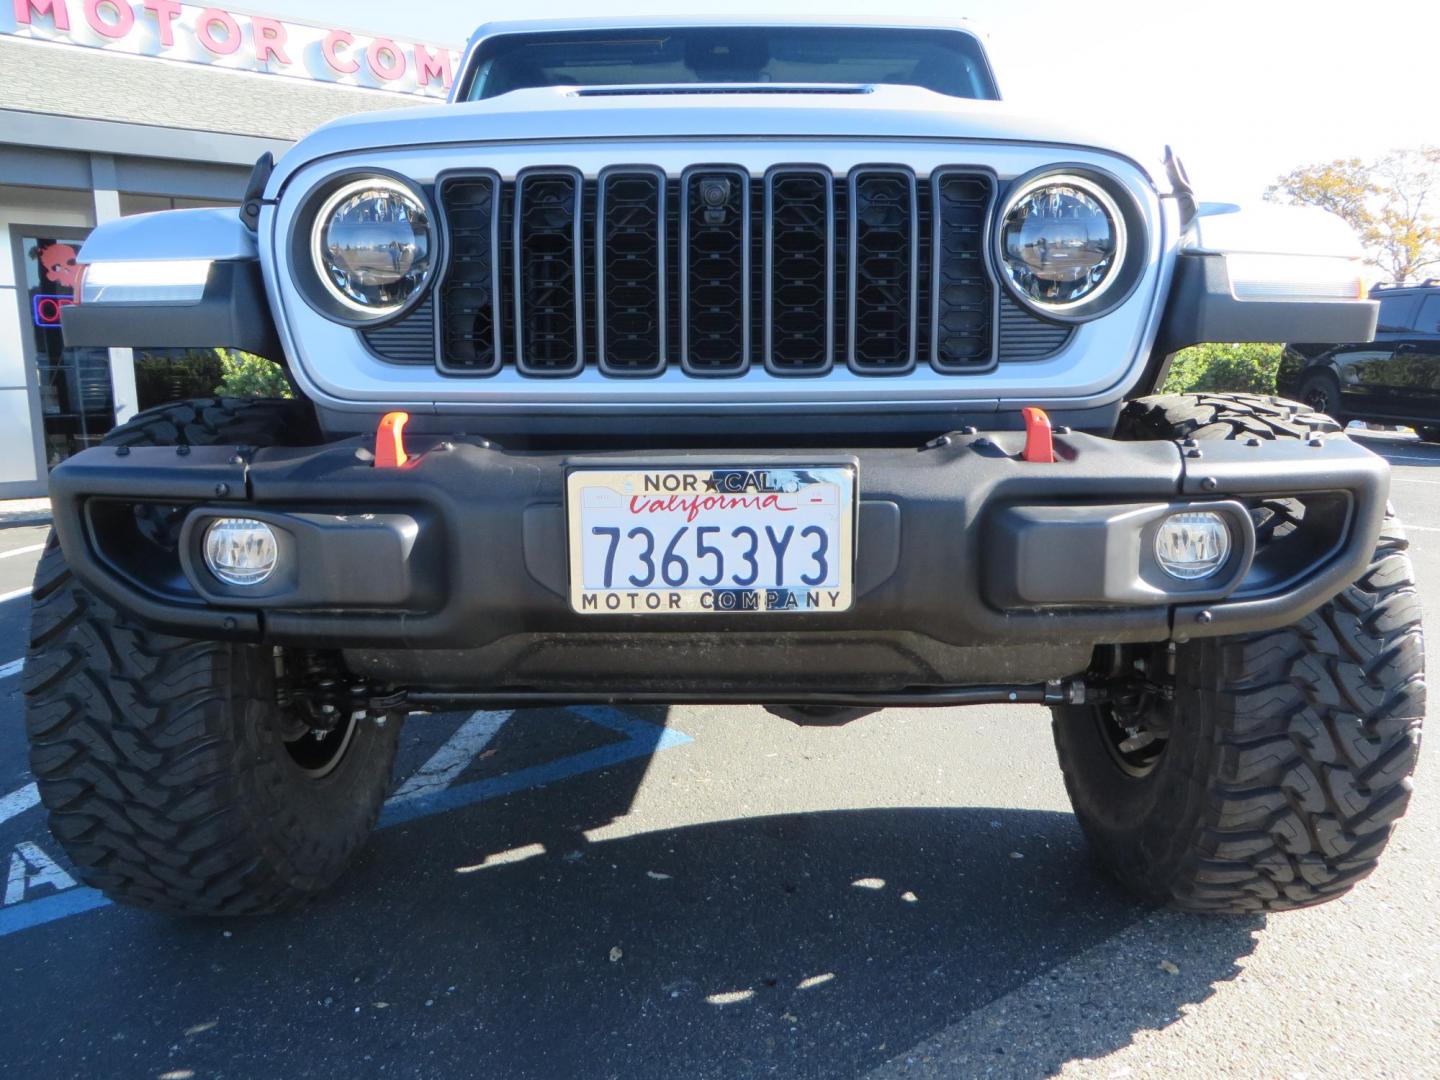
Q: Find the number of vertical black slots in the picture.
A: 7